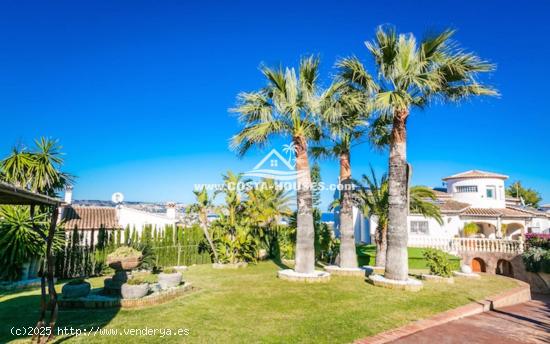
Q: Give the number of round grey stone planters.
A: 3